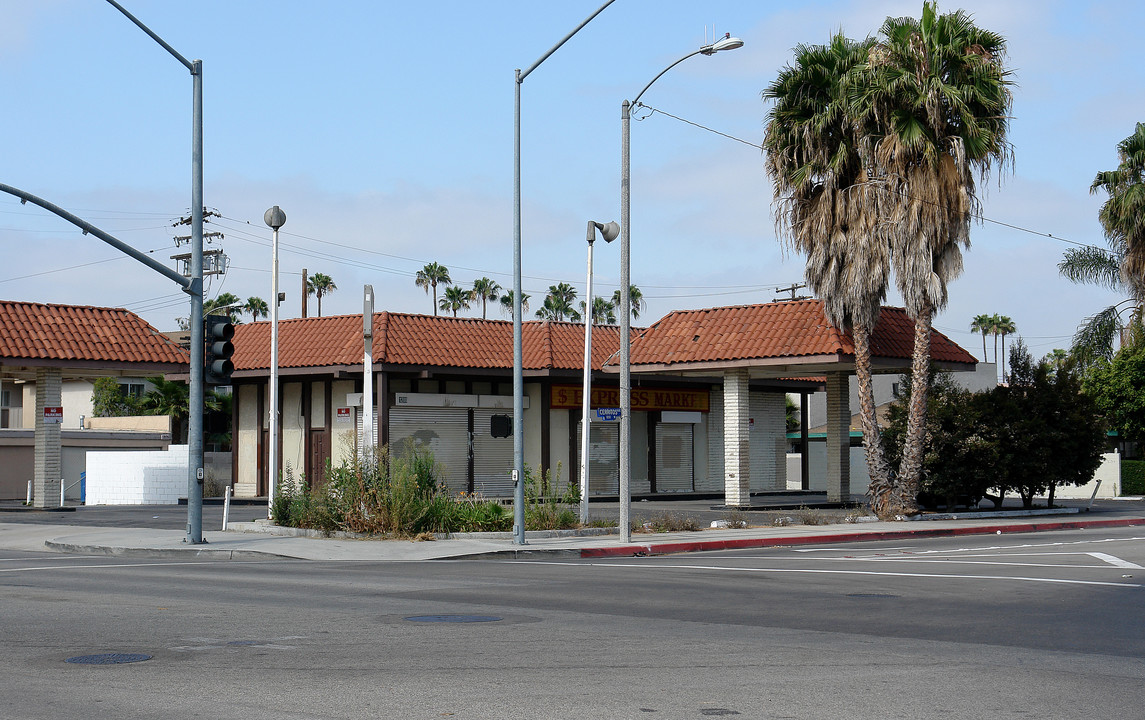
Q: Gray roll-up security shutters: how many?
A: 5